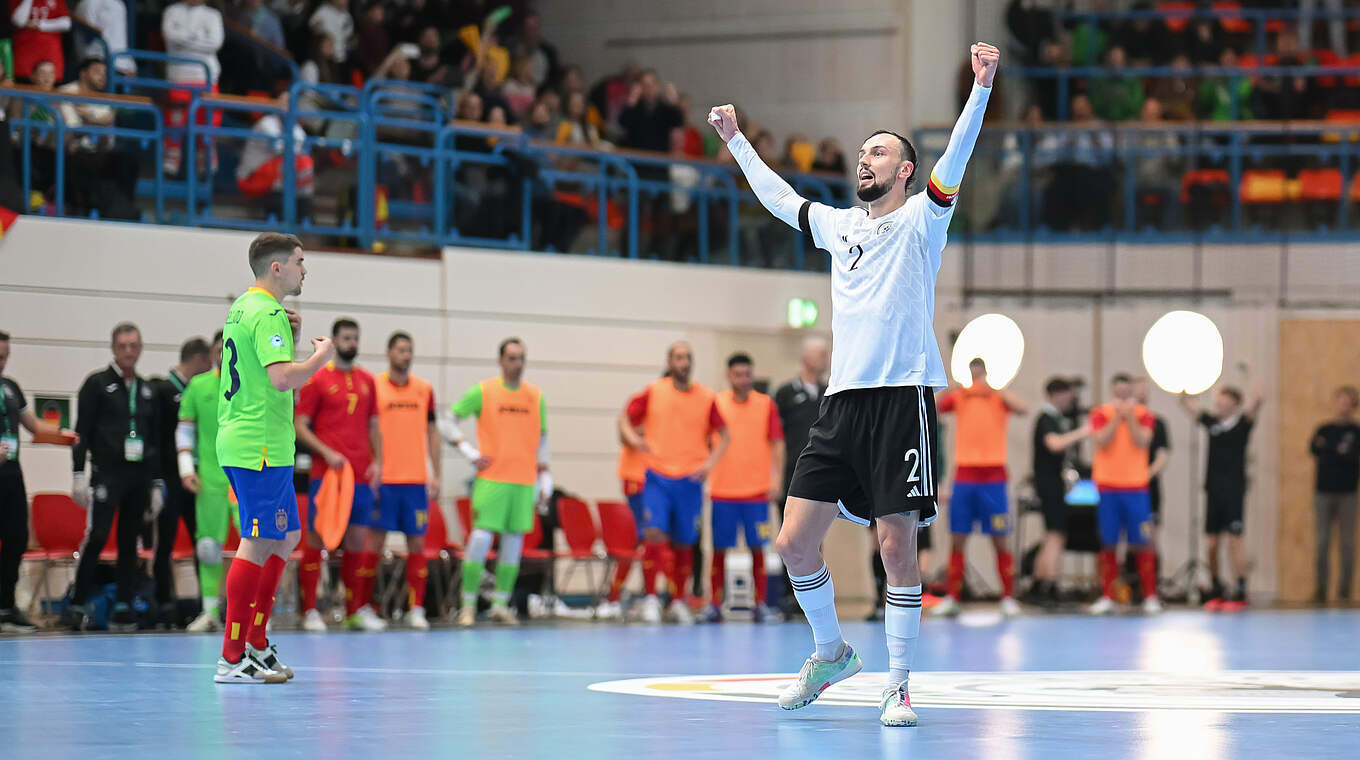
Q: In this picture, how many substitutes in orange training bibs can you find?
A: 7